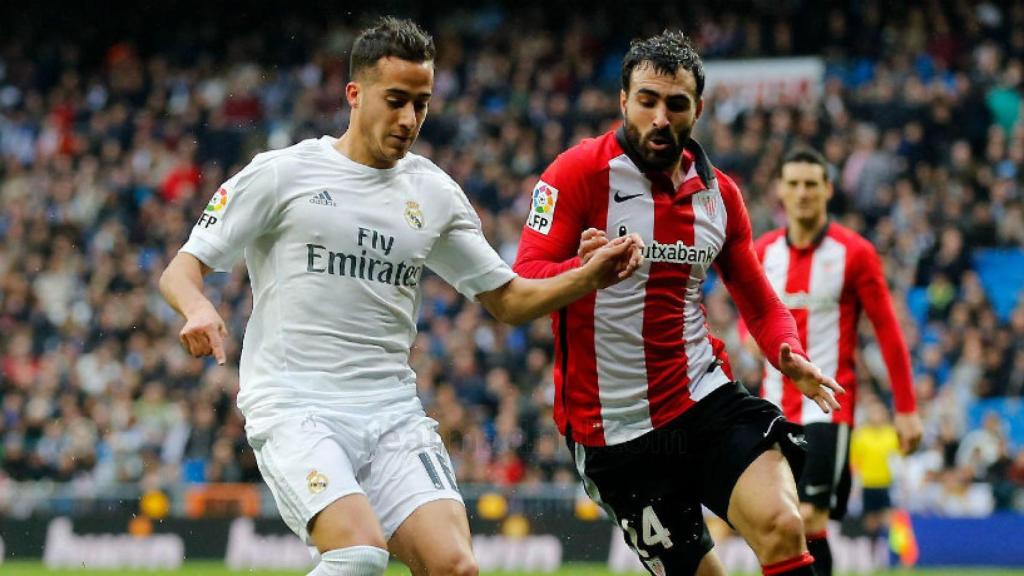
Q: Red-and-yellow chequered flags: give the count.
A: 1